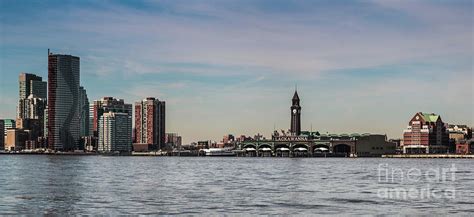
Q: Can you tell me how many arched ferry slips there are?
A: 6